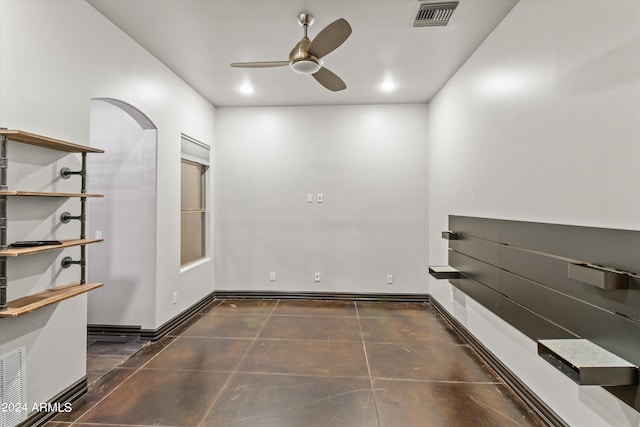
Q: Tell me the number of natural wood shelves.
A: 4